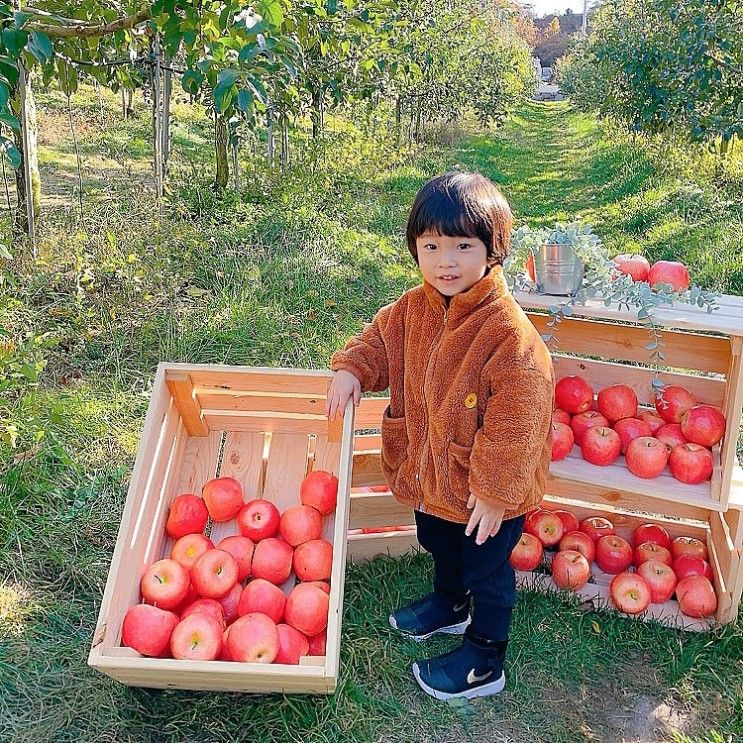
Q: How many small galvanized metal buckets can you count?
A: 1